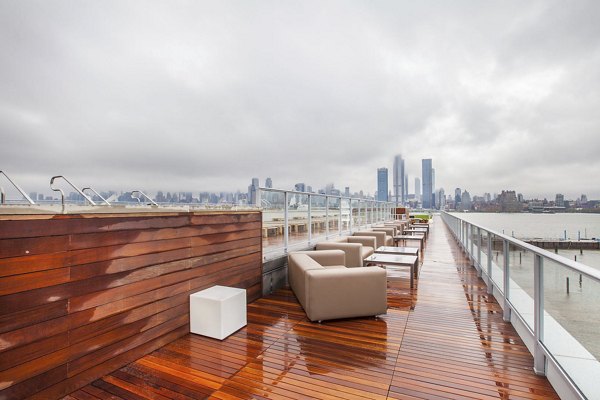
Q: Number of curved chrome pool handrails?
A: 4